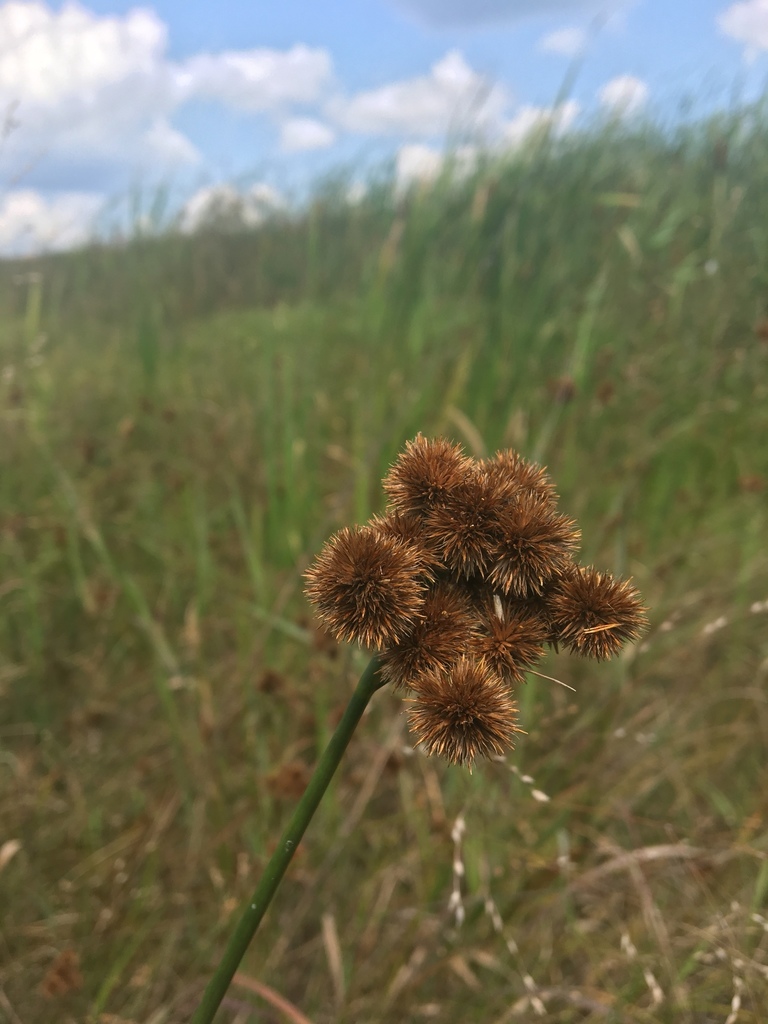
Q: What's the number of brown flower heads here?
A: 10